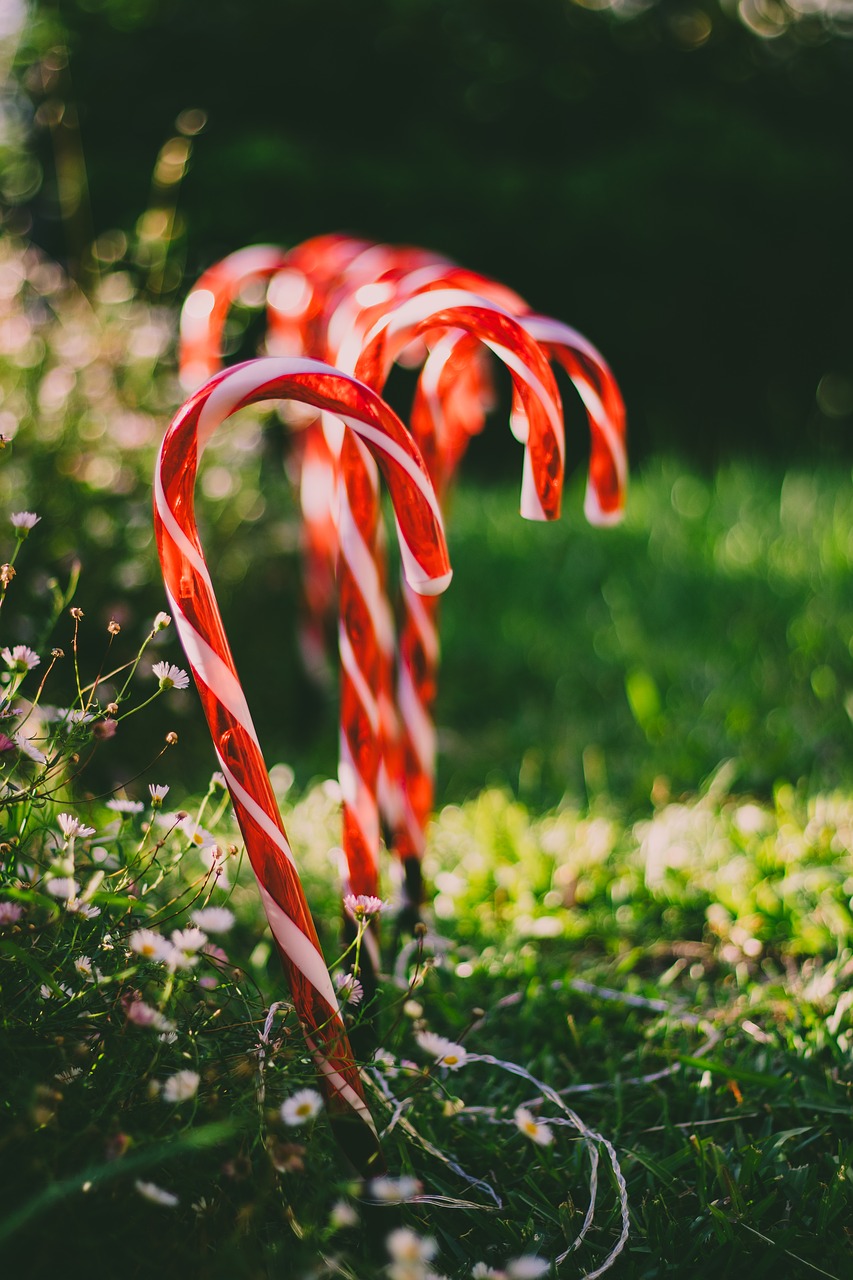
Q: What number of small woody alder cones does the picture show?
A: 0